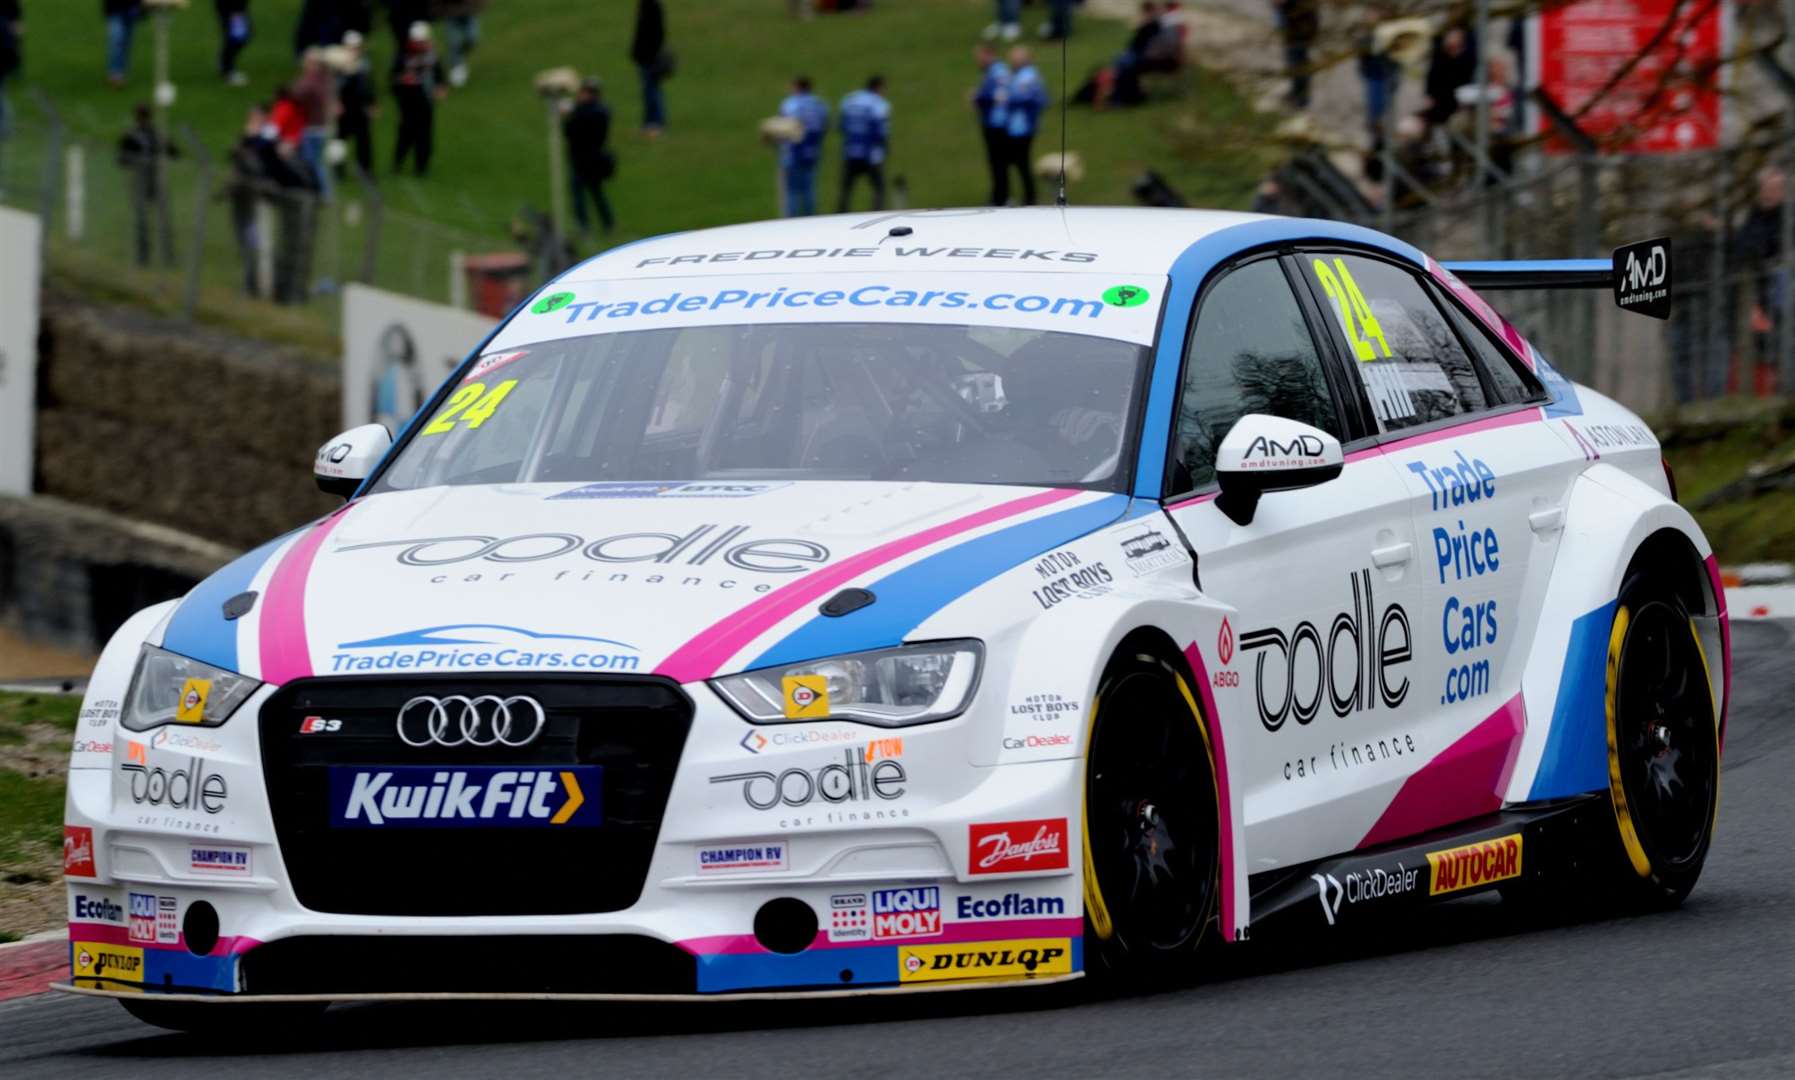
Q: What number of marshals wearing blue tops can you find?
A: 4